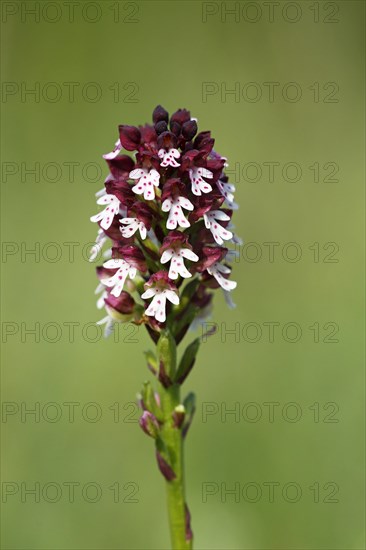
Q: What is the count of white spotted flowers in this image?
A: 11